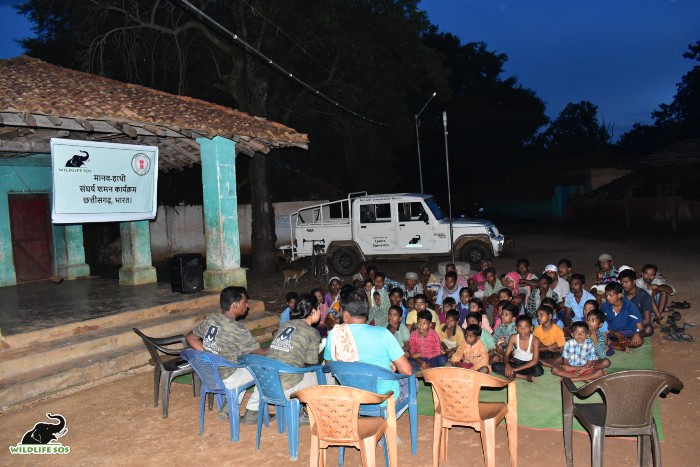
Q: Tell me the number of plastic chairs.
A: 7